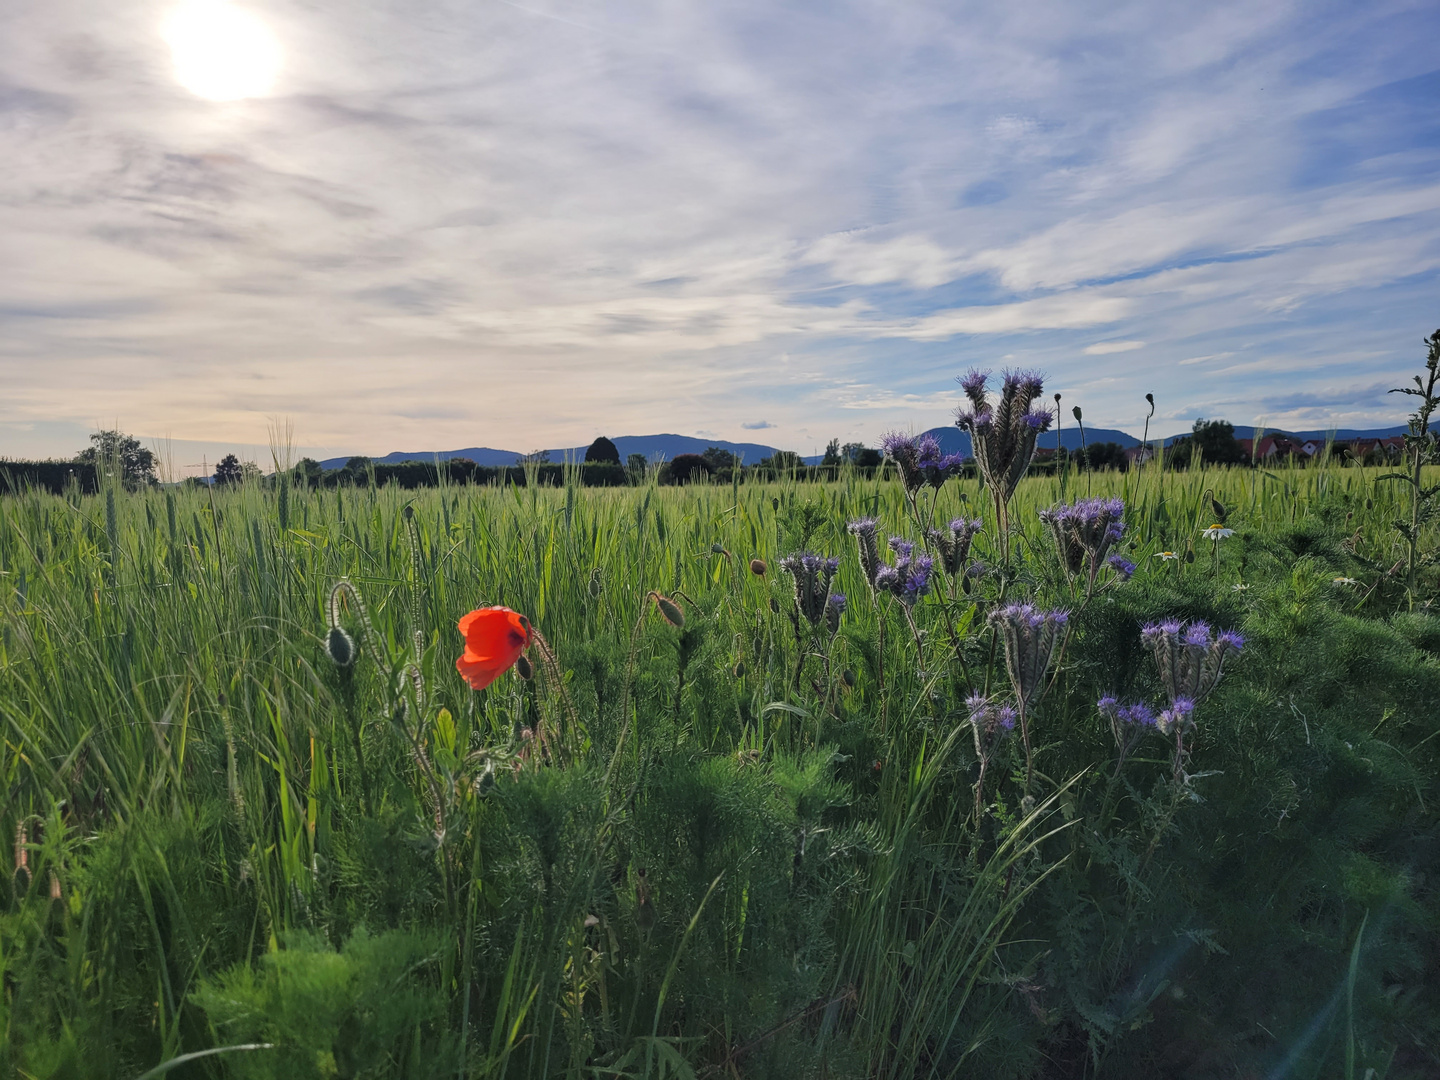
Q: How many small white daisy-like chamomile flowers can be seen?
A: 4